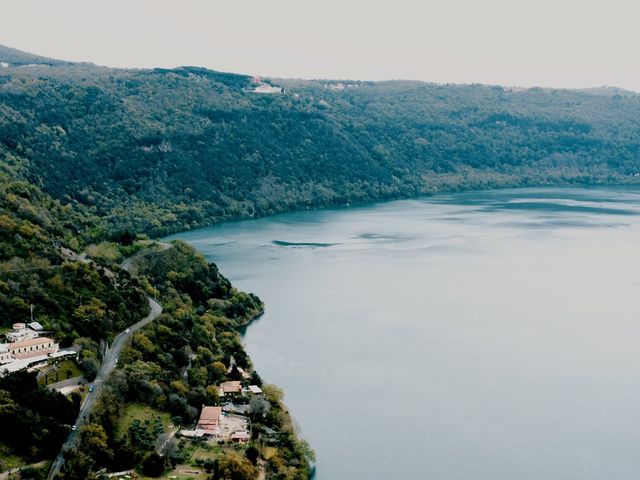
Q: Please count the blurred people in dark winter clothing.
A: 0